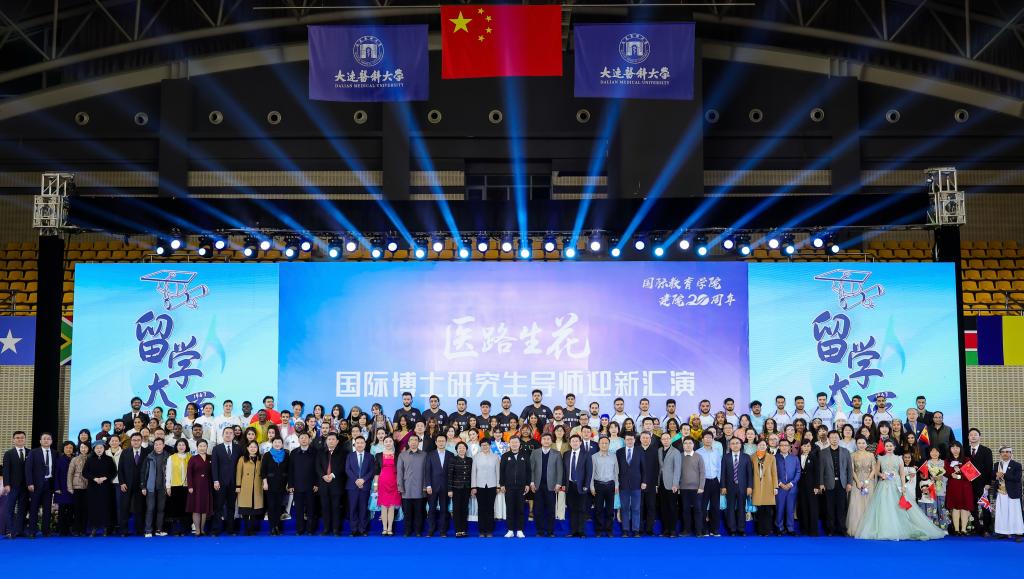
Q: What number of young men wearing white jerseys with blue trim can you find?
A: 11